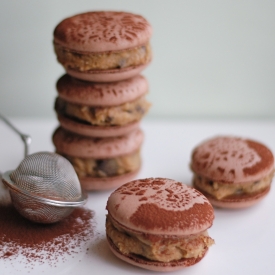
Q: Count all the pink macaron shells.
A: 10